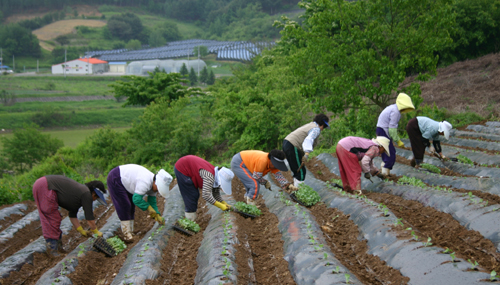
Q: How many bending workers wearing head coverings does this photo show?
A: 8